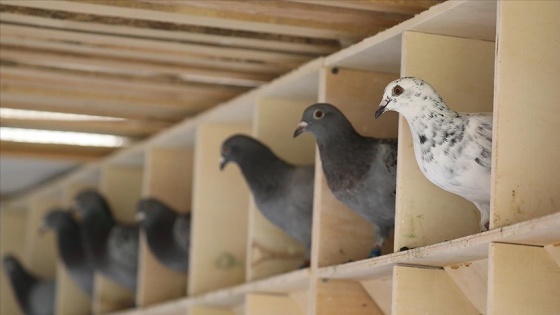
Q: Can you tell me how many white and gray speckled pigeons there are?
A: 1